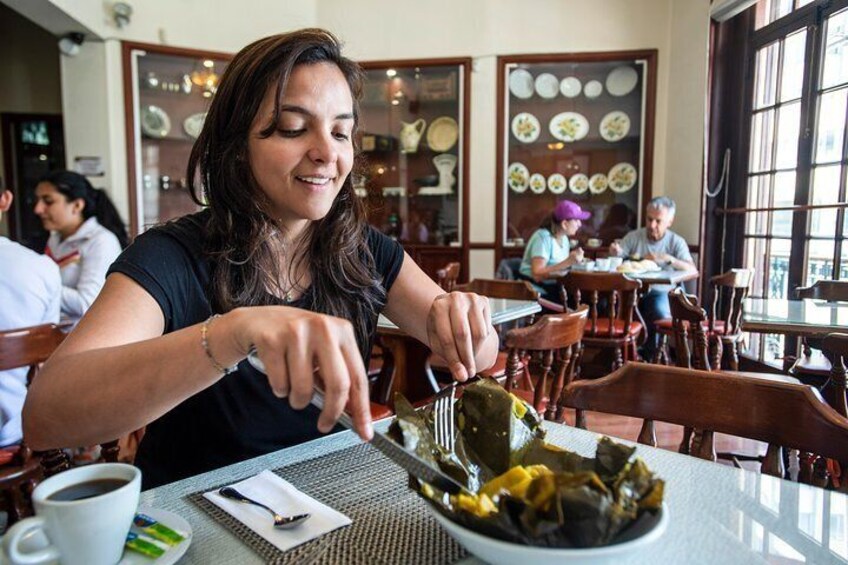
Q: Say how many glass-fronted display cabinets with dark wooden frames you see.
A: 3